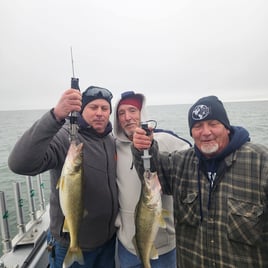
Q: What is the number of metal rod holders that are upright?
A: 4